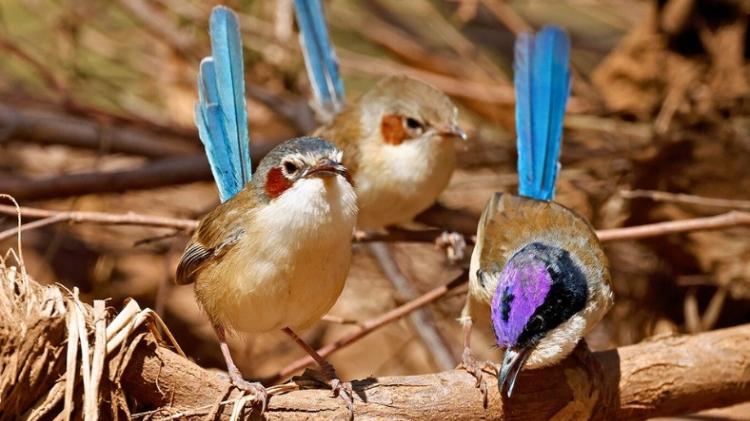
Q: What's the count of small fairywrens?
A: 3